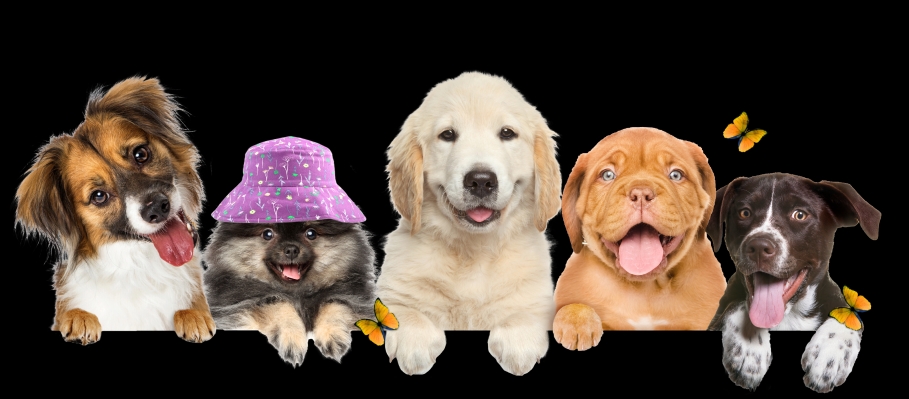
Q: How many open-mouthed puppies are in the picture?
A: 5